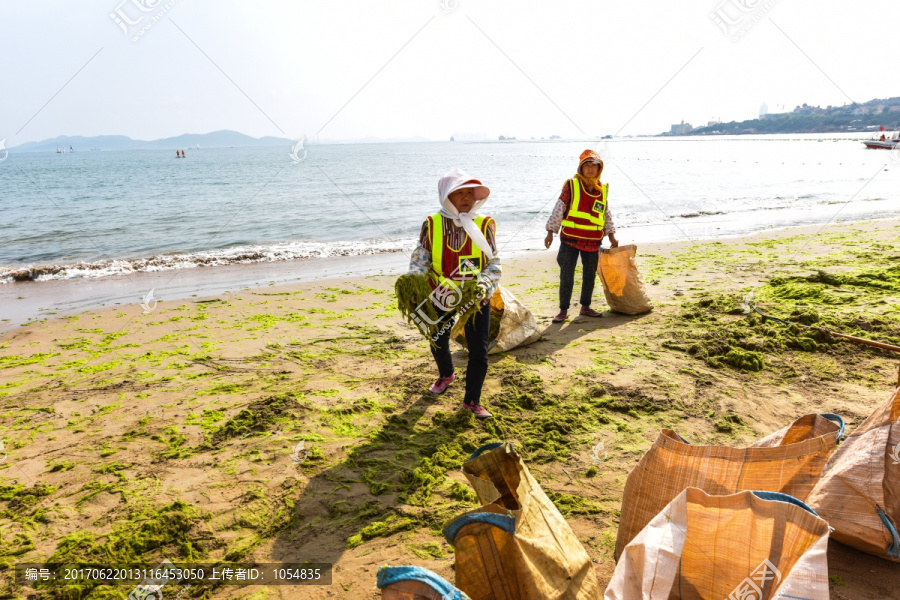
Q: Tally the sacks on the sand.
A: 7